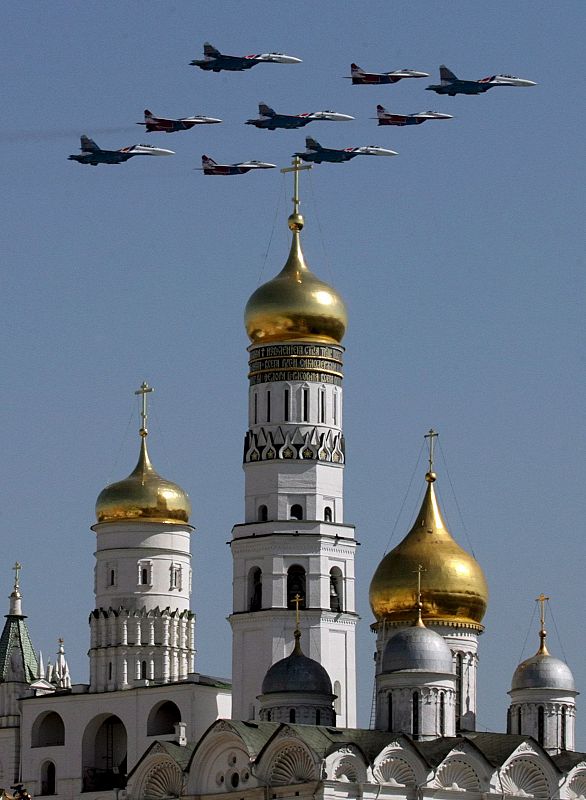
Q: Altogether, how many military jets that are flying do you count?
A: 9